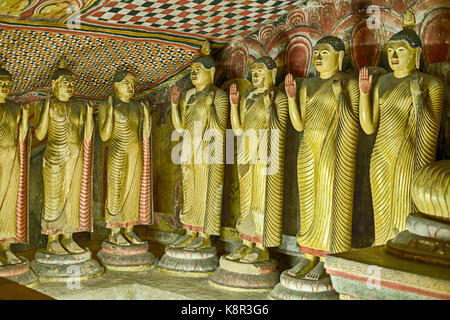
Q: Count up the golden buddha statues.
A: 7